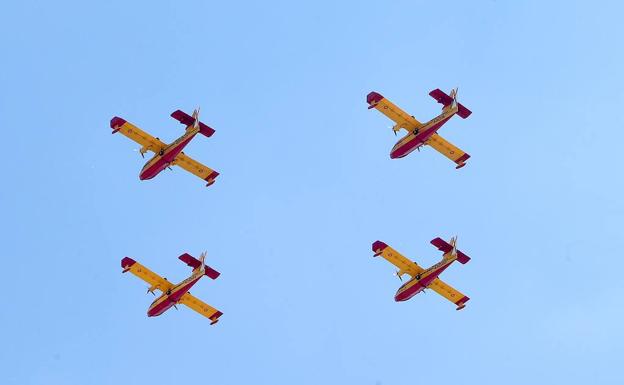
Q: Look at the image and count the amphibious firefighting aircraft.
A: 4